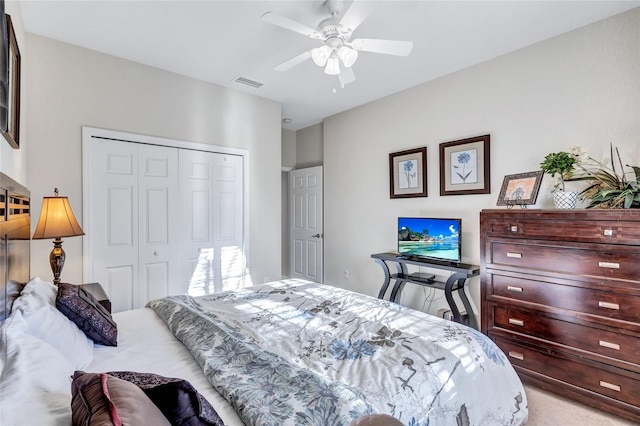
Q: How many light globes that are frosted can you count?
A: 3